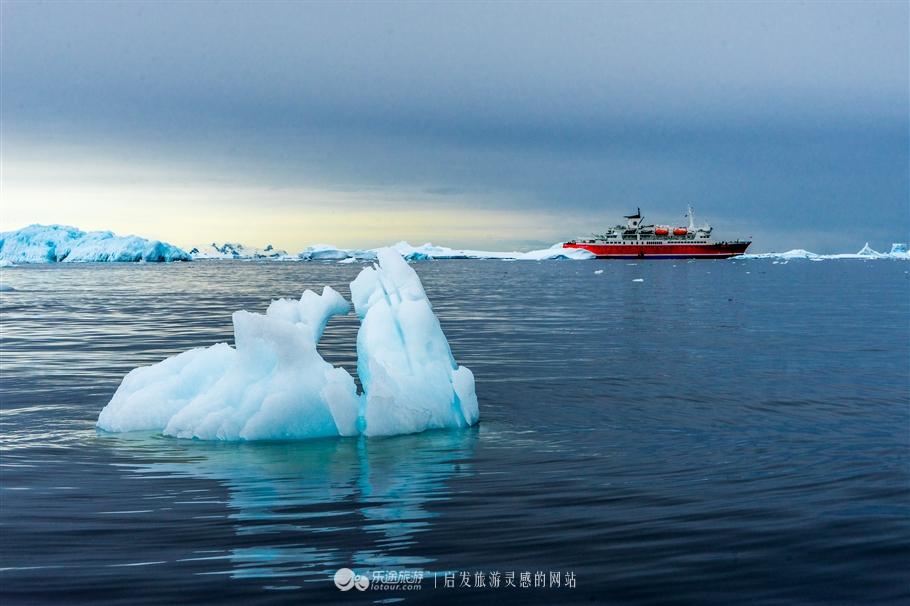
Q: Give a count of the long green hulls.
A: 0